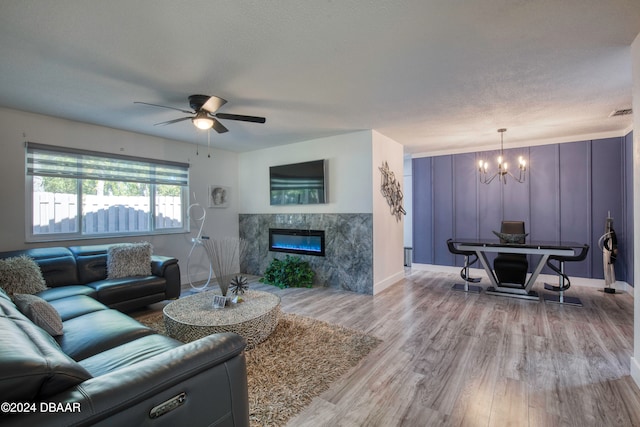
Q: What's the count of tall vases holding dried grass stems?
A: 1